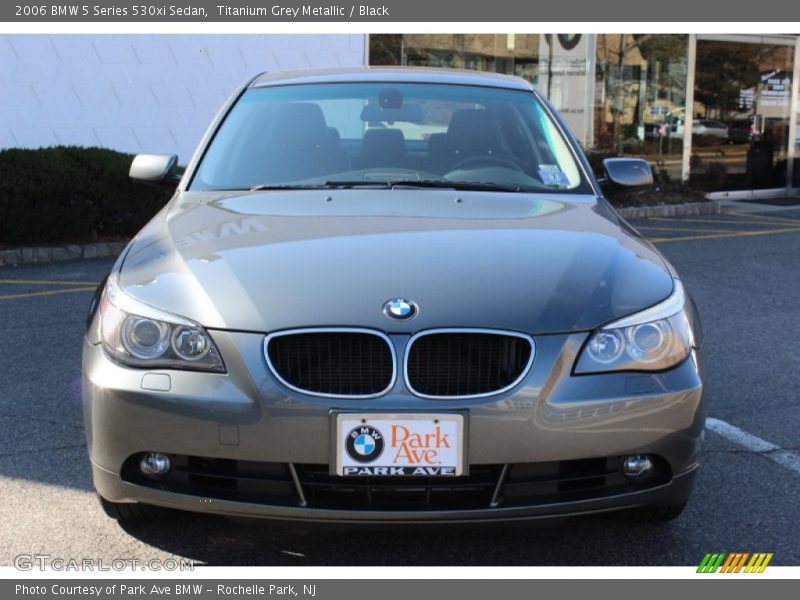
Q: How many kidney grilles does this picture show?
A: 2